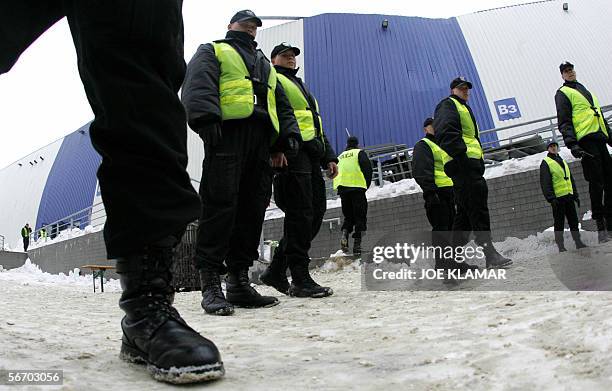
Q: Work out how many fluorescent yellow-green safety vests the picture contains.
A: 9